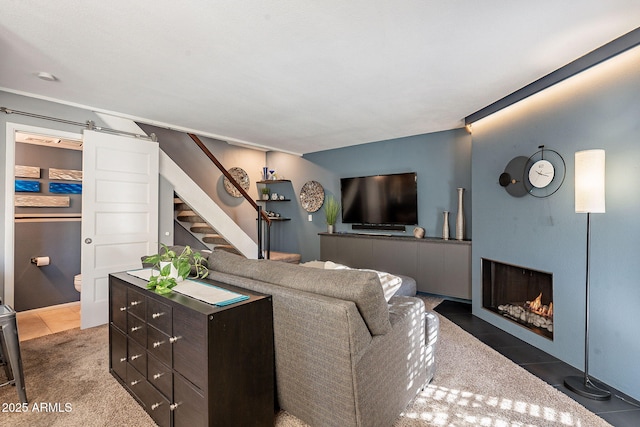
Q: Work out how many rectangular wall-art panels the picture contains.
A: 5